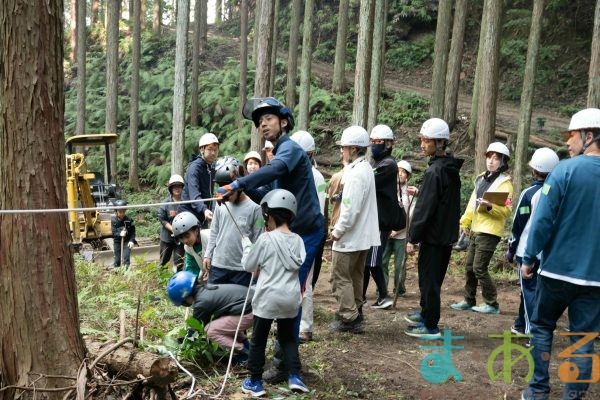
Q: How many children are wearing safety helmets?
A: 5